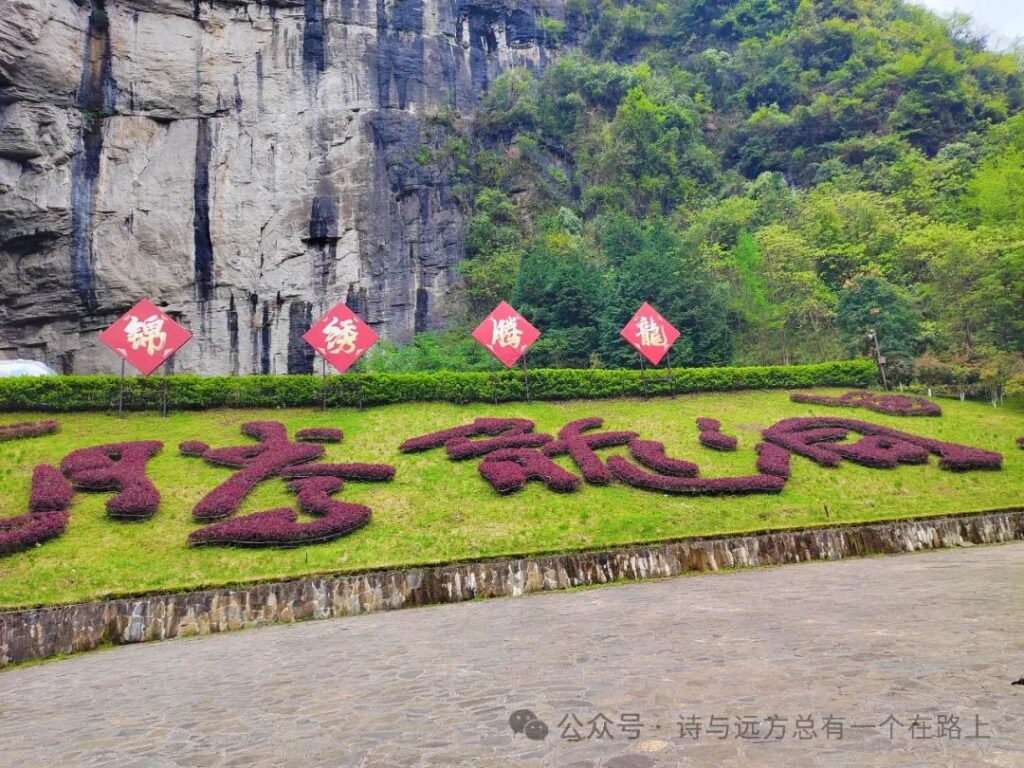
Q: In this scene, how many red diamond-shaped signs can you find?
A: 4